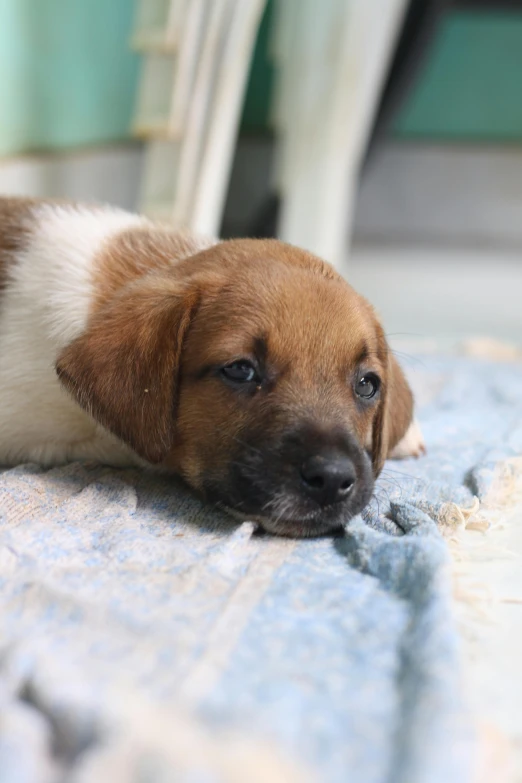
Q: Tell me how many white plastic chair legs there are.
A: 2